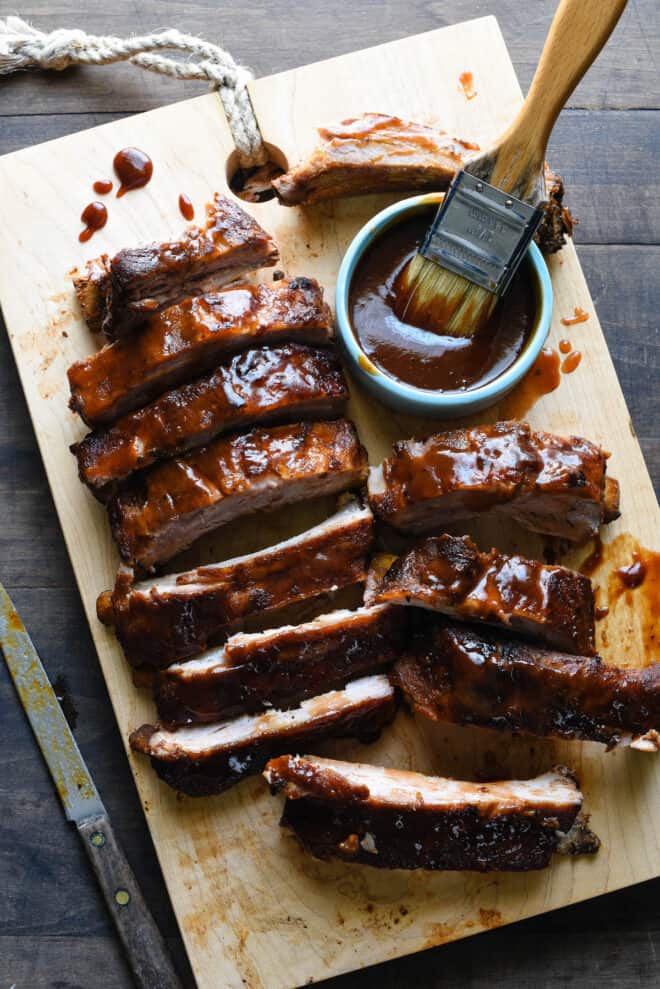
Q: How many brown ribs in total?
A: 12